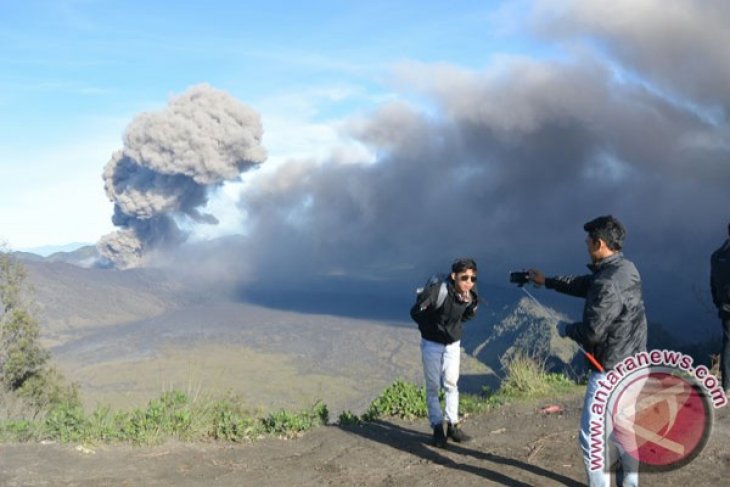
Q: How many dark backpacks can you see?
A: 1